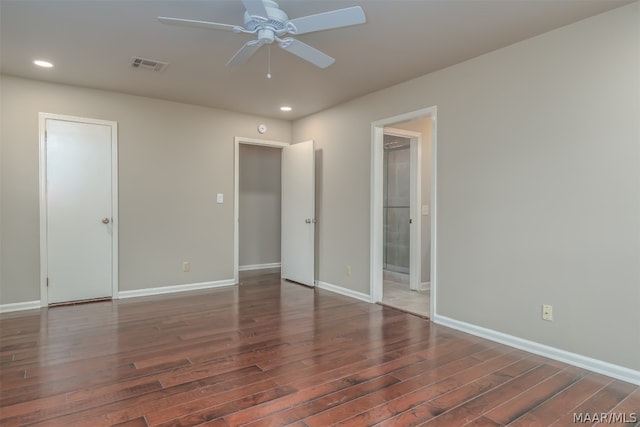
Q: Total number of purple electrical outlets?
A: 0